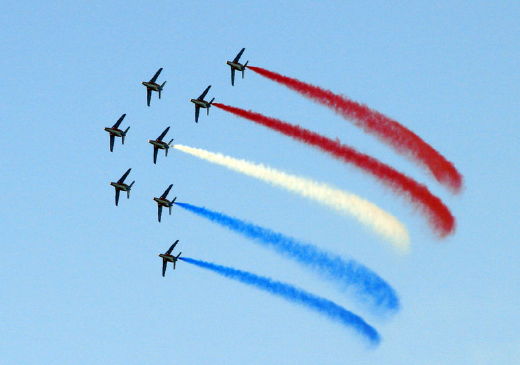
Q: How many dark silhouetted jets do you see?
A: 8